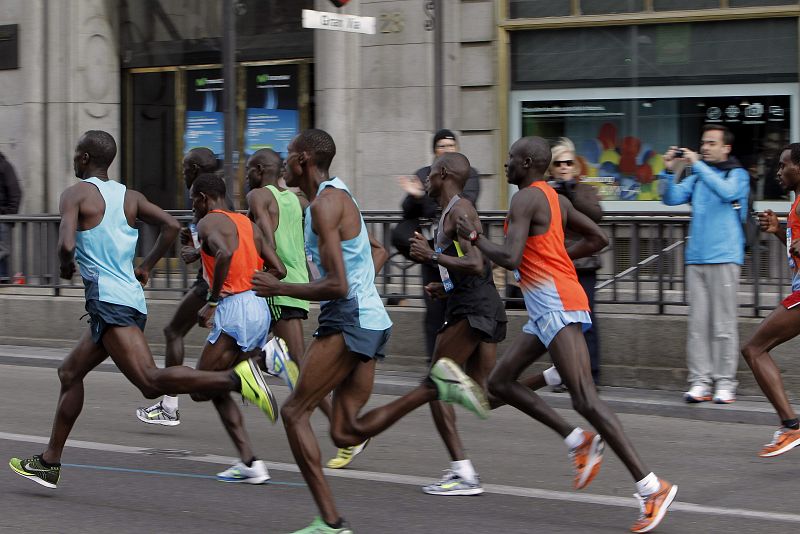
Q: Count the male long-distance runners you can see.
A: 8